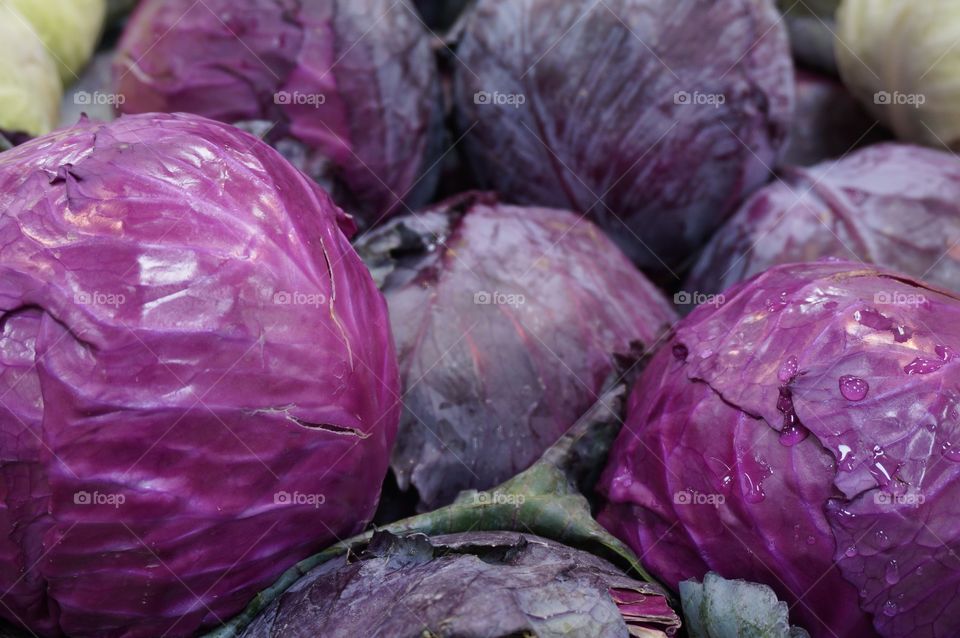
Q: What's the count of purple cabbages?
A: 7